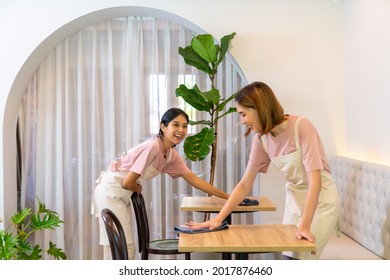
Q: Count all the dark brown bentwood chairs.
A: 2